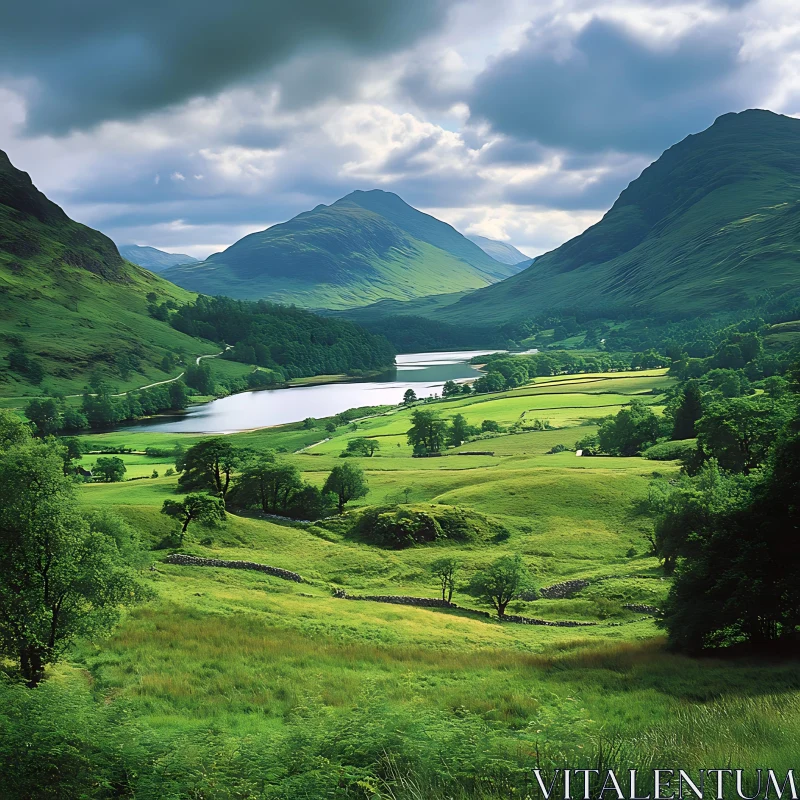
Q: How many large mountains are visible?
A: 3